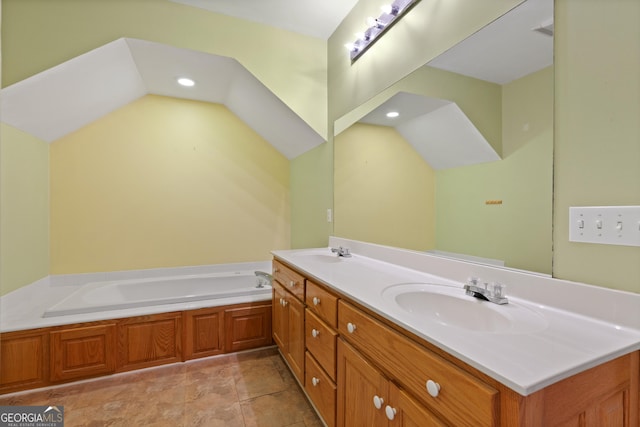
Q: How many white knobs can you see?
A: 11